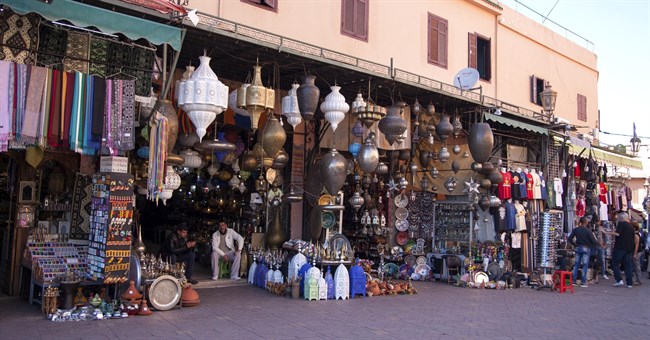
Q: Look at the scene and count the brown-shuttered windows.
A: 6